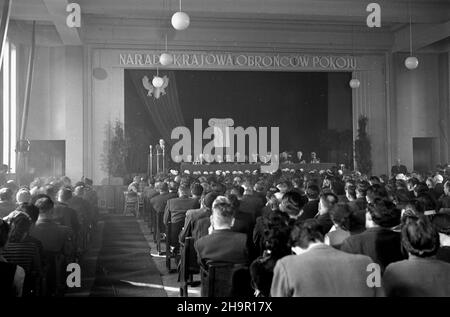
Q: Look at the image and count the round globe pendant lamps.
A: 5